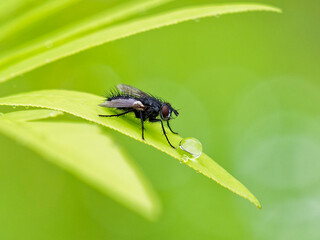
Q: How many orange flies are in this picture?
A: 0